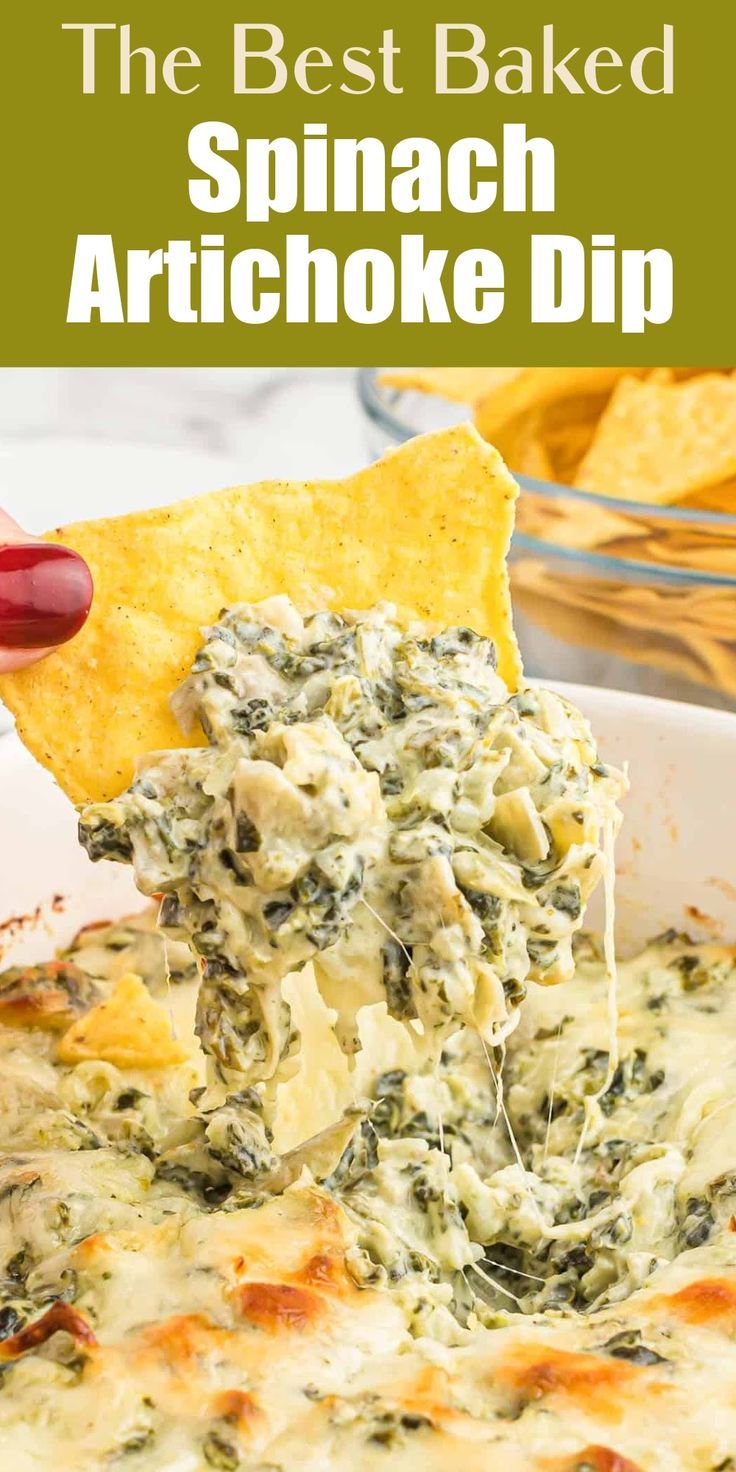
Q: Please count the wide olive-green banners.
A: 1